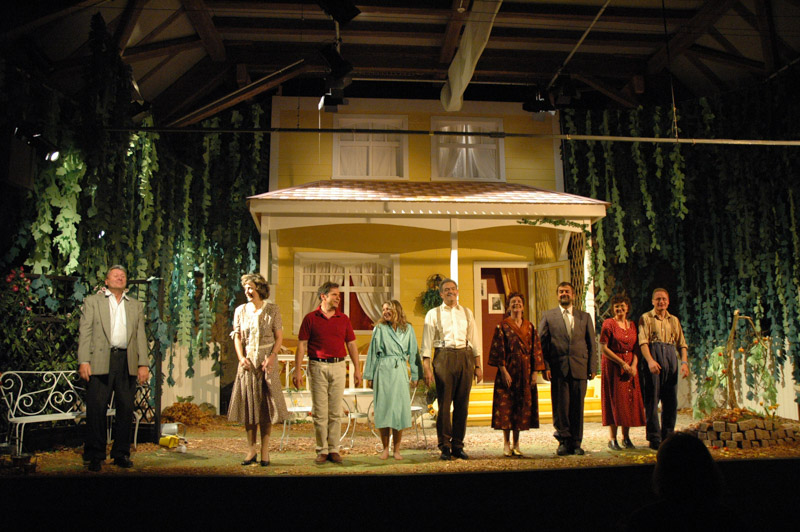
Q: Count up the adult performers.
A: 9